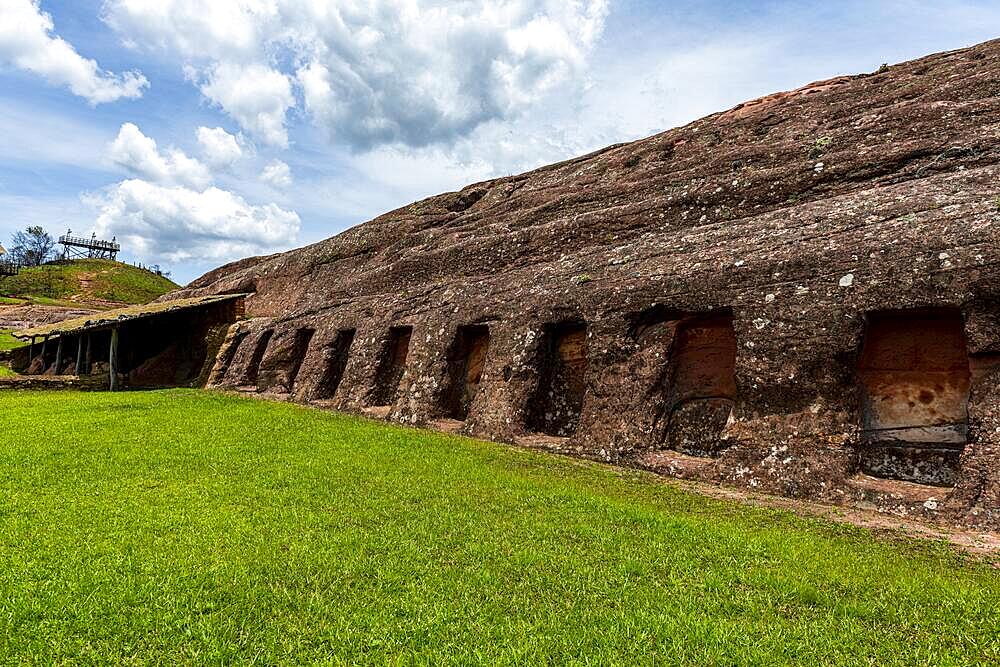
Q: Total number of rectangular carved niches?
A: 9